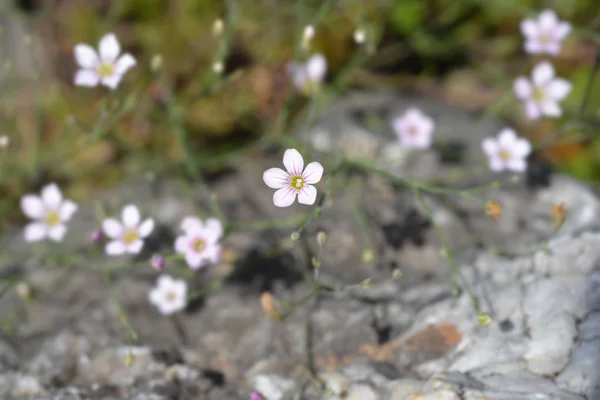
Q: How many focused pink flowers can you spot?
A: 1